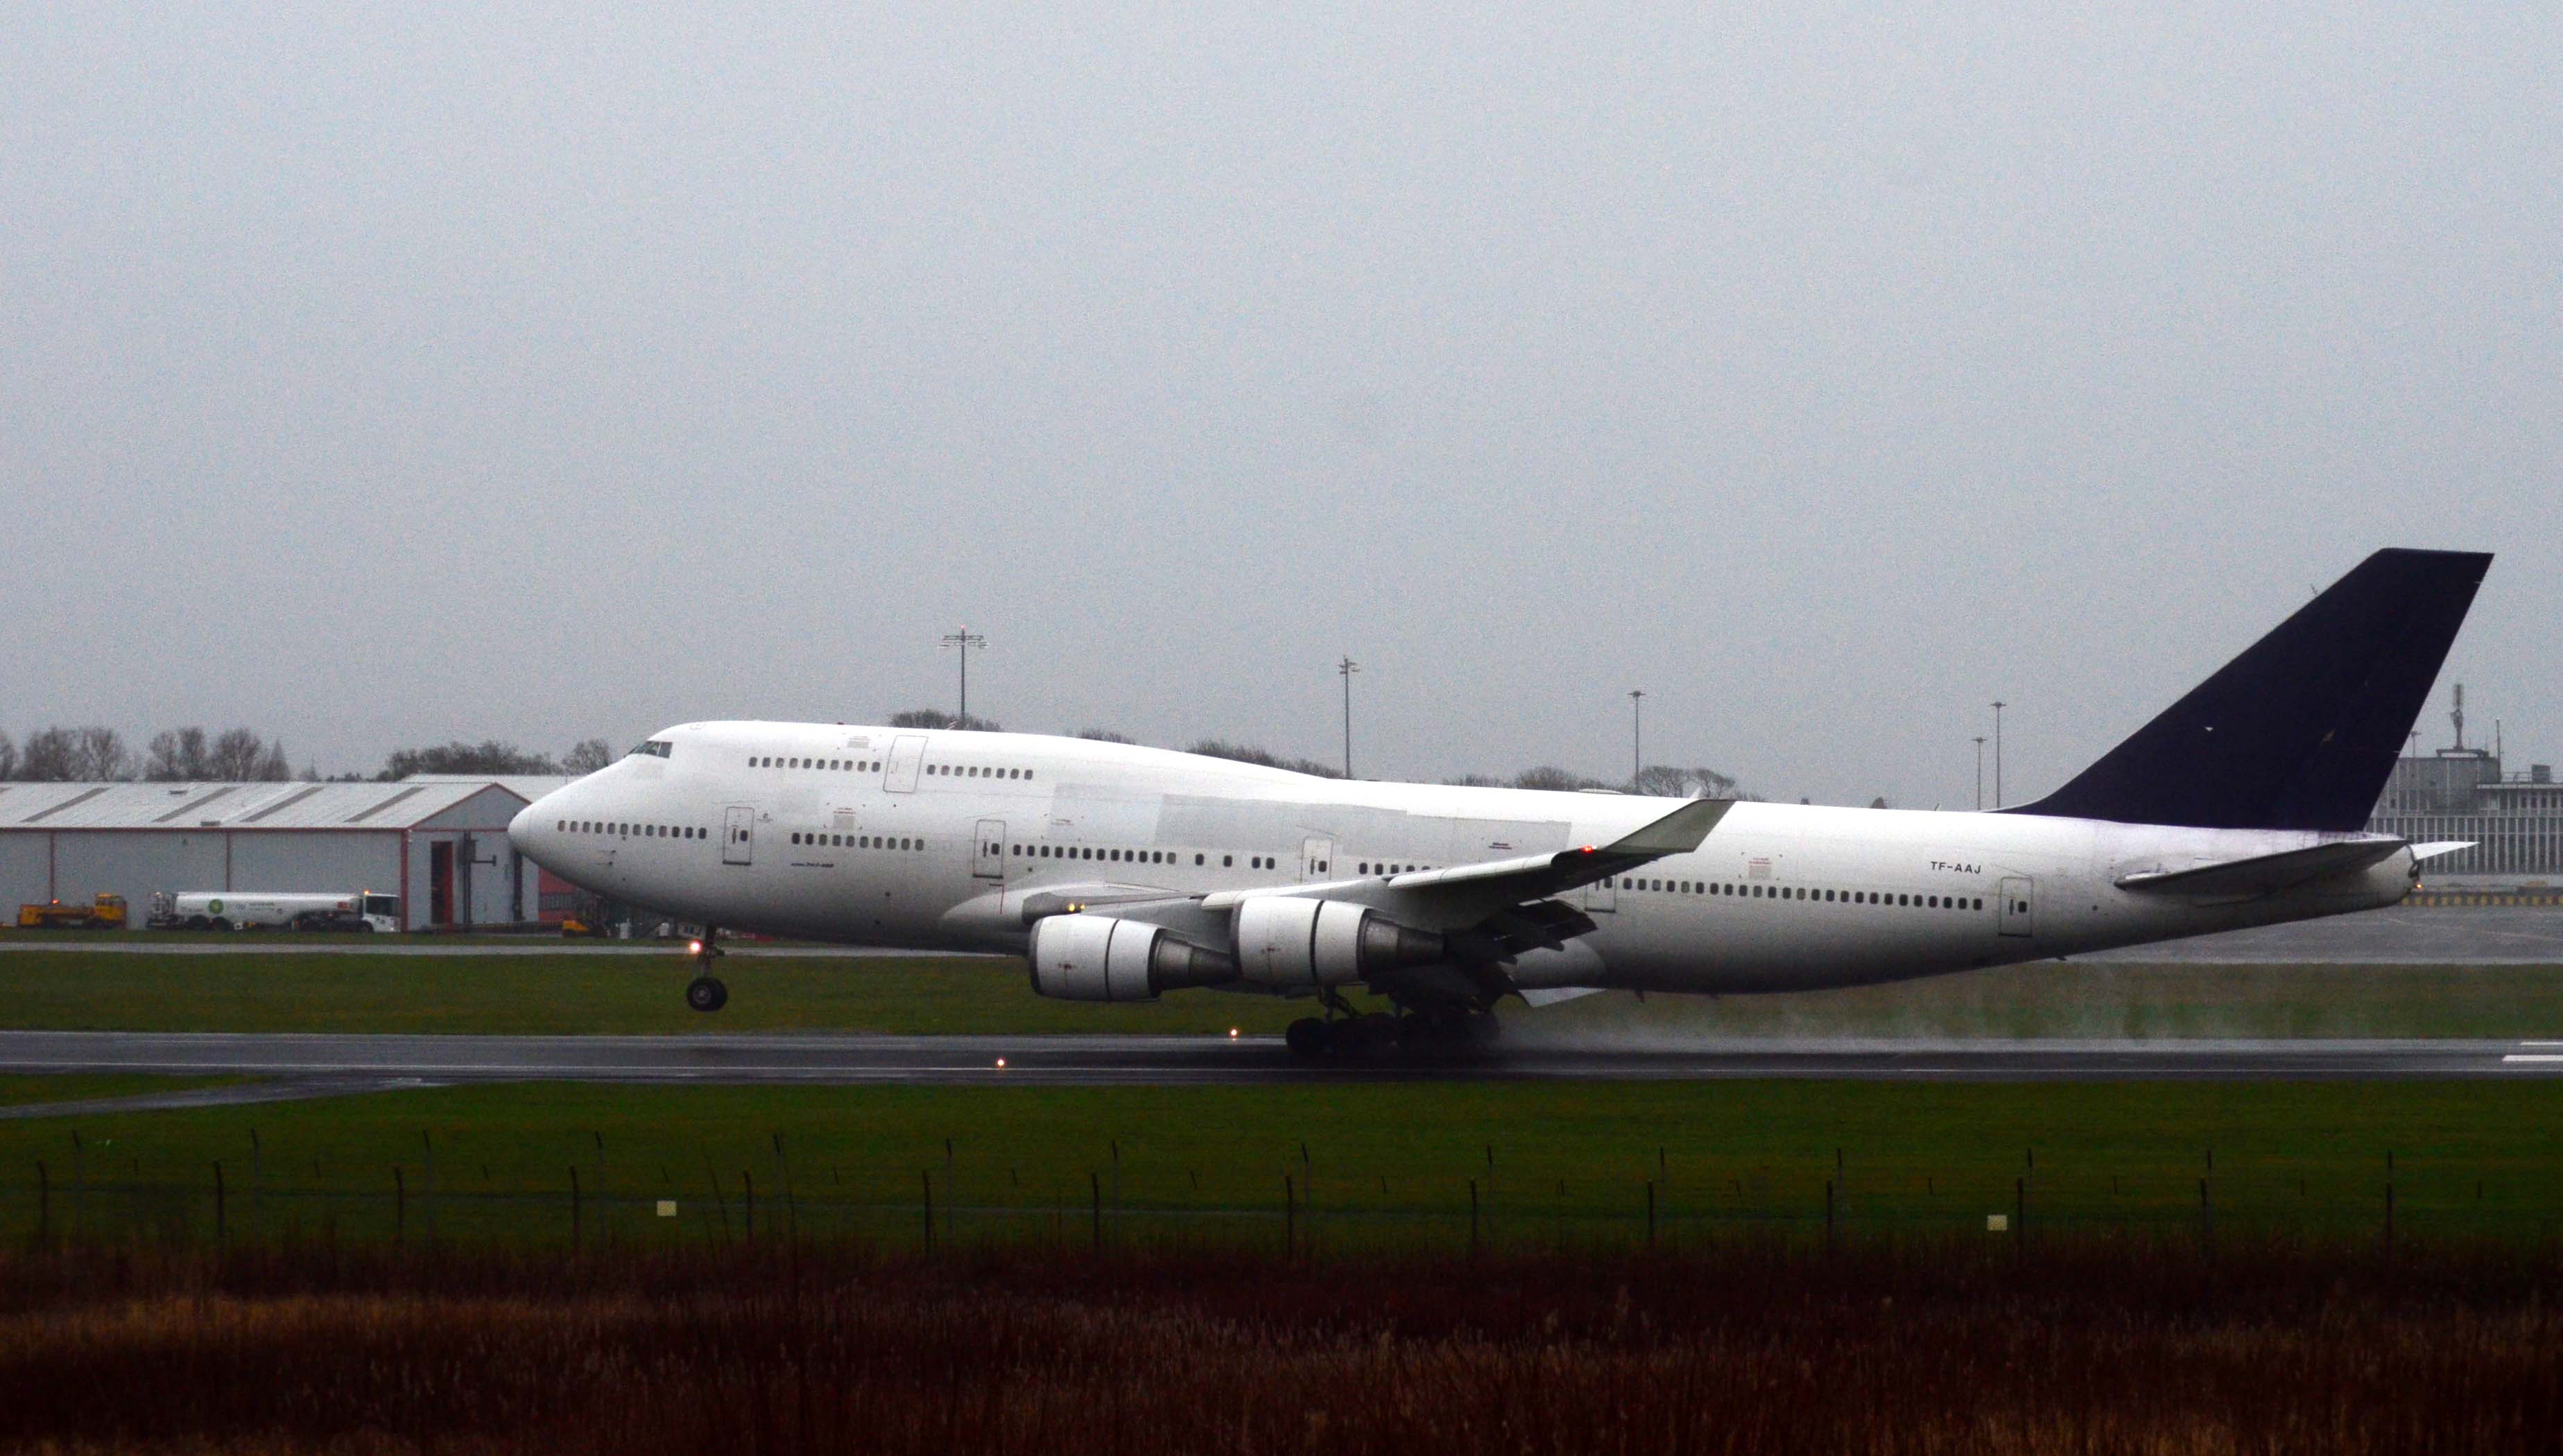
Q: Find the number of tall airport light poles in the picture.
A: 5